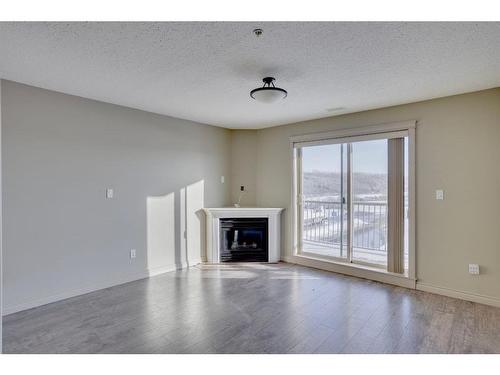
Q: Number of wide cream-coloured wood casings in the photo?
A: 1